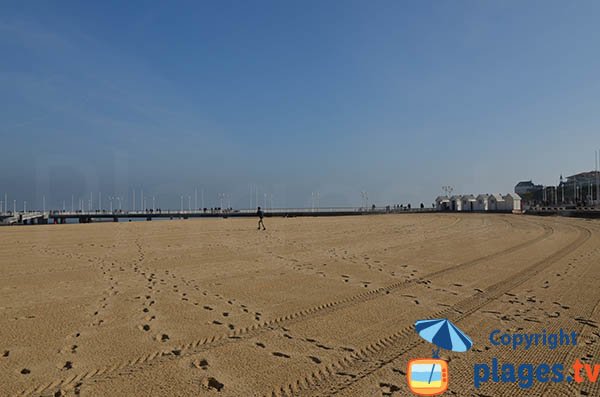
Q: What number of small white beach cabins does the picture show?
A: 6